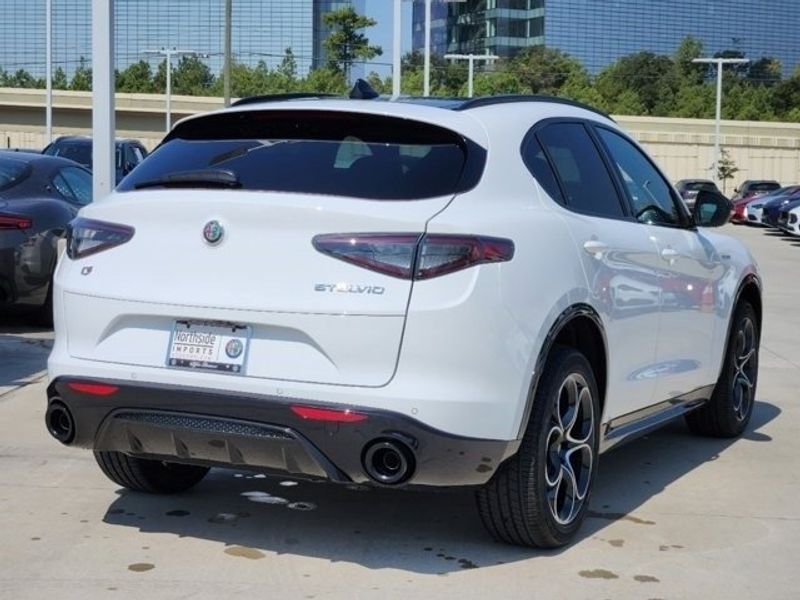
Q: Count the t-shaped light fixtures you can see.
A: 3